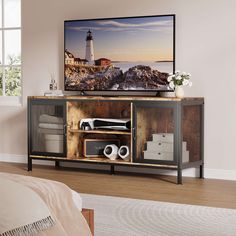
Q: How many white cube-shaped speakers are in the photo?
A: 2